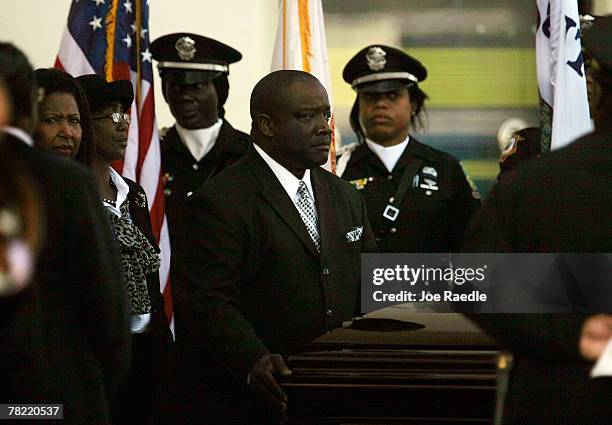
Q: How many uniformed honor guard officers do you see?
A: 2